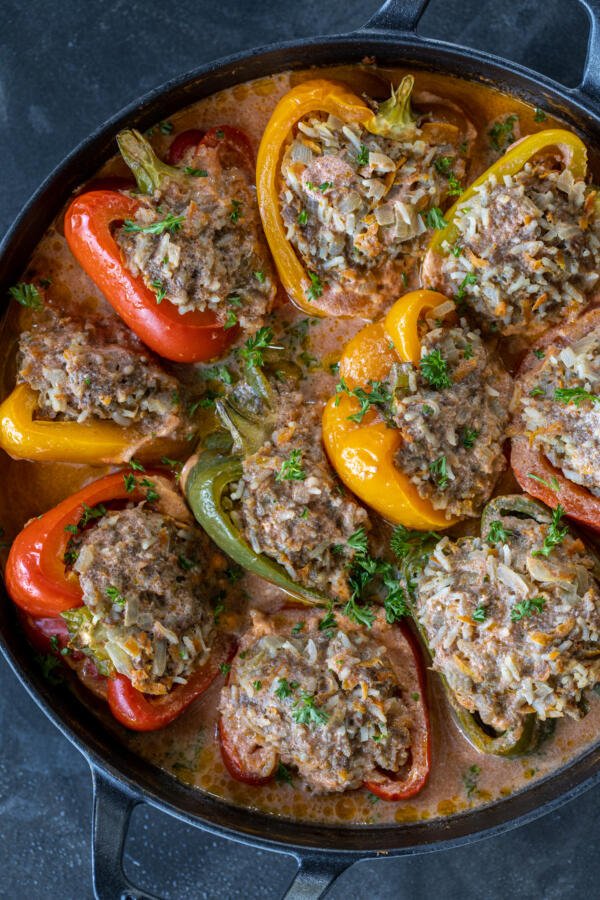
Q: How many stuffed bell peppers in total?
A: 10